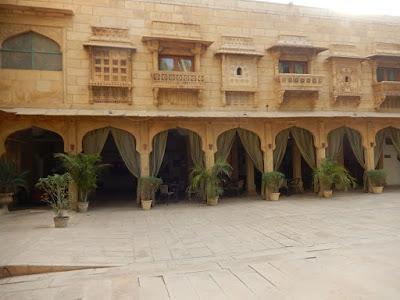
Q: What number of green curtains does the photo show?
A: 12